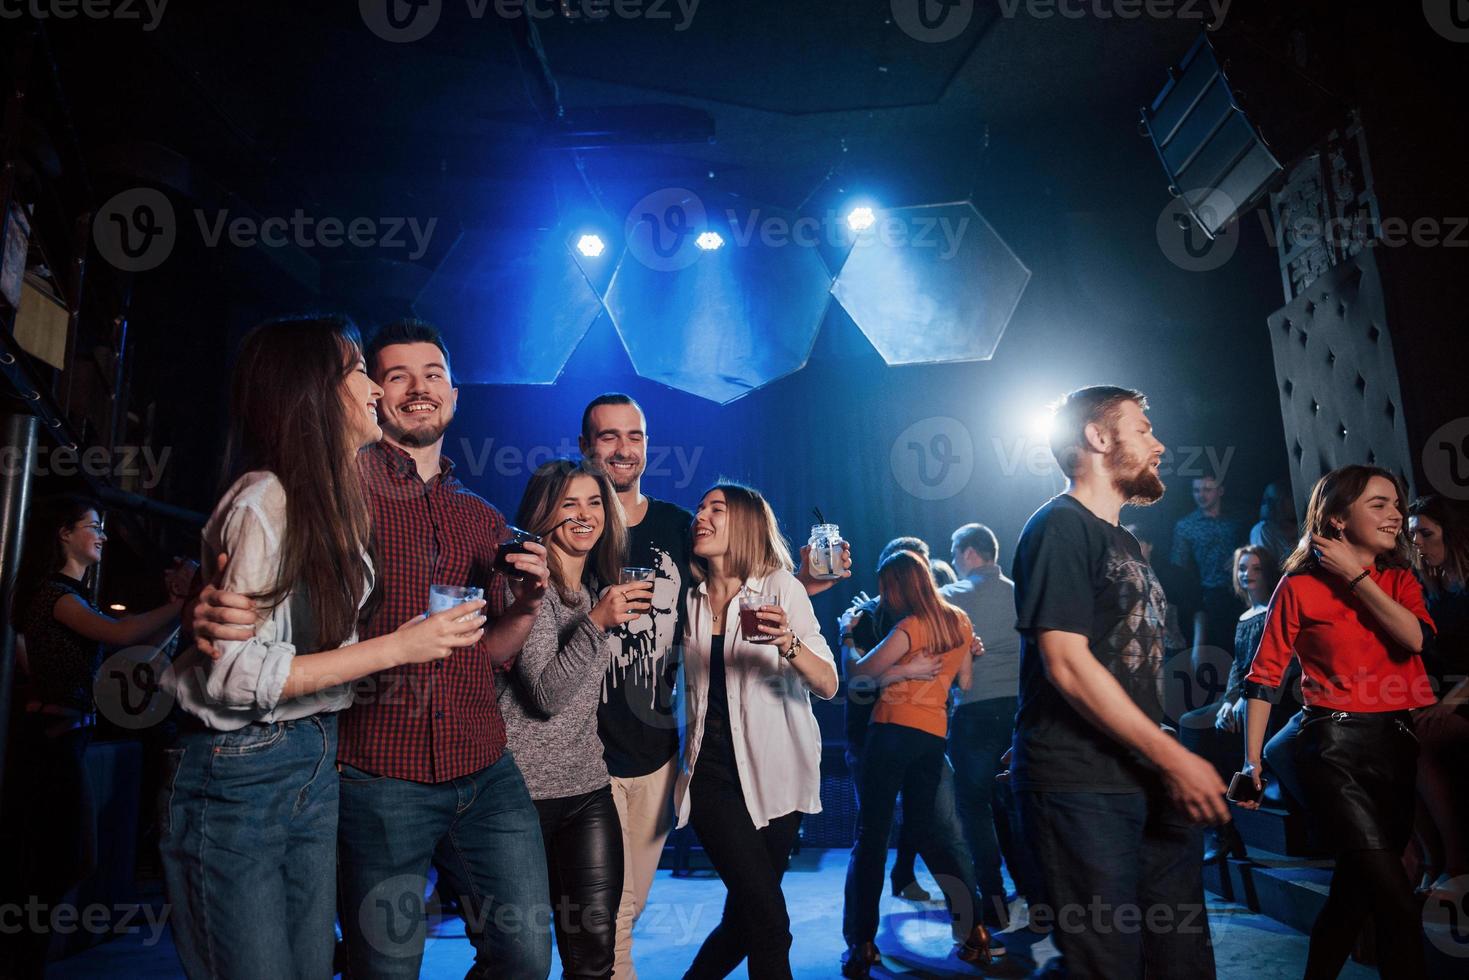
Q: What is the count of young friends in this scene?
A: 5